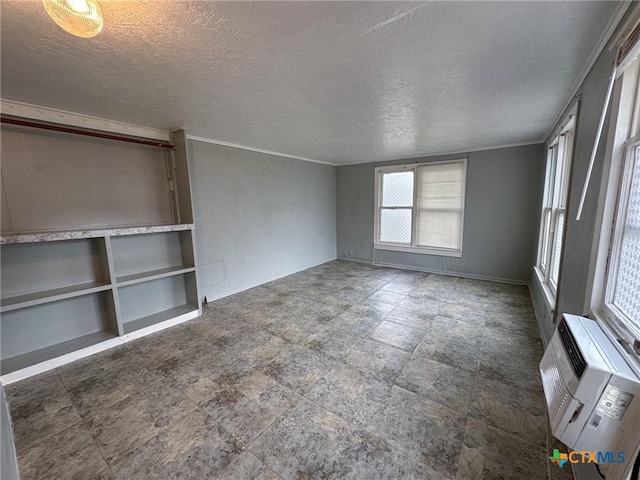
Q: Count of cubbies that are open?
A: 4